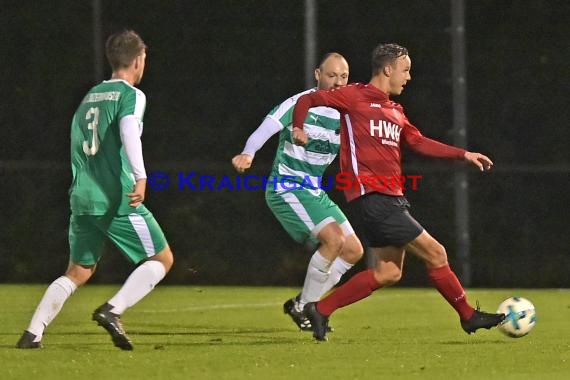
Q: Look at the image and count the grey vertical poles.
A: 3